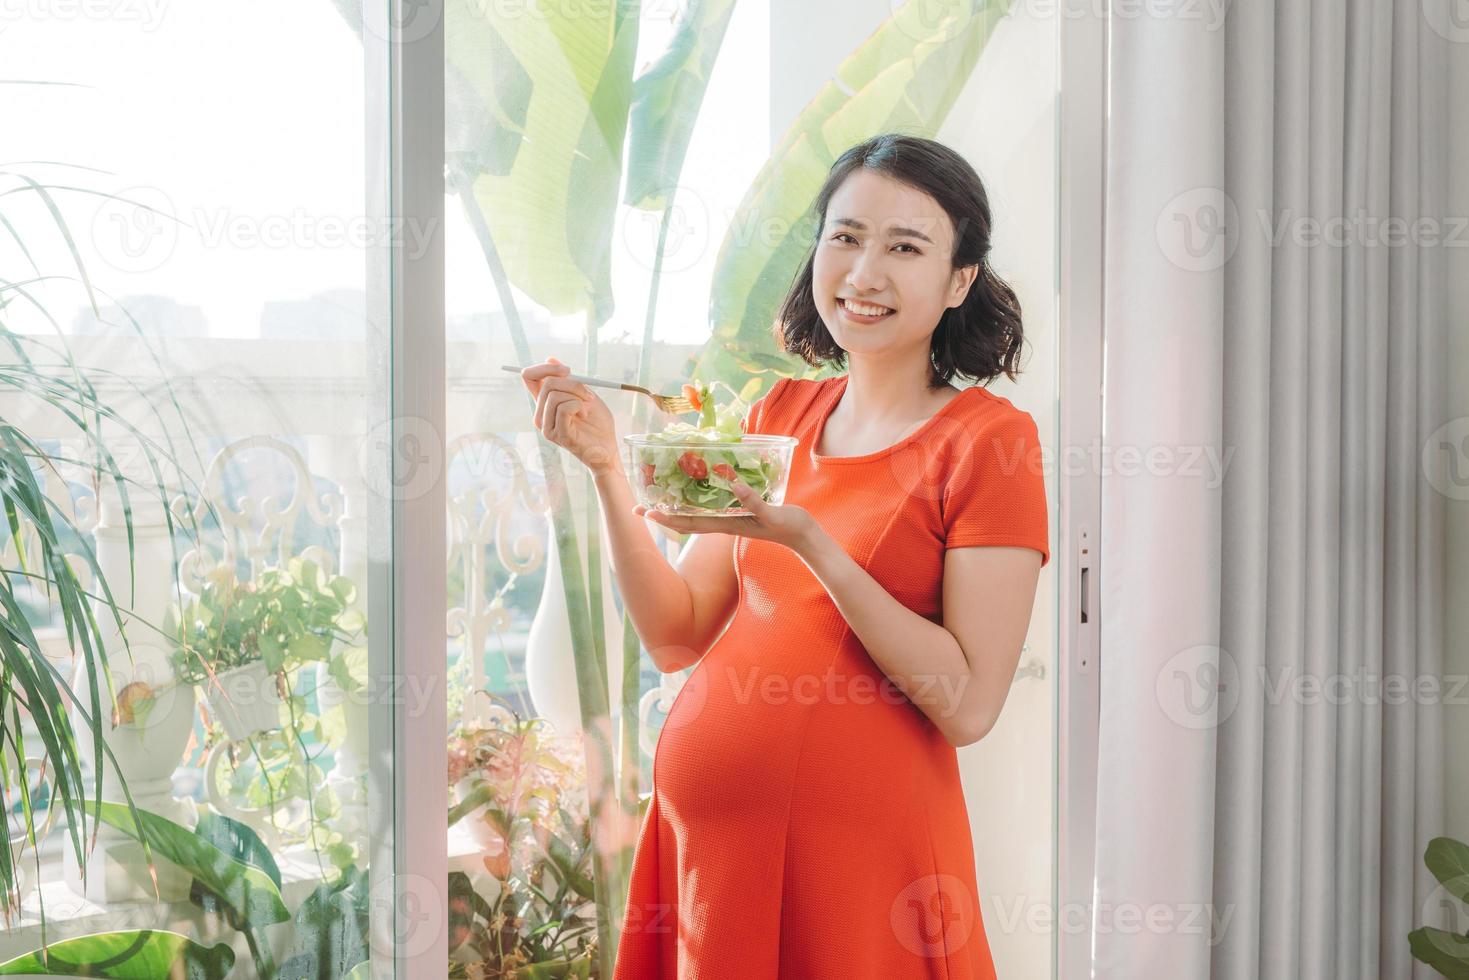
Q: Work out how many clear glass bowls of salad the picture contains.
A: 1